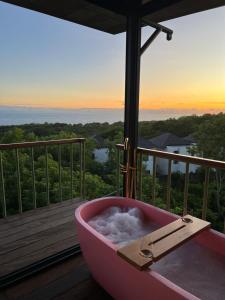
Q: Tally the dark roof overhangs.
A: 1